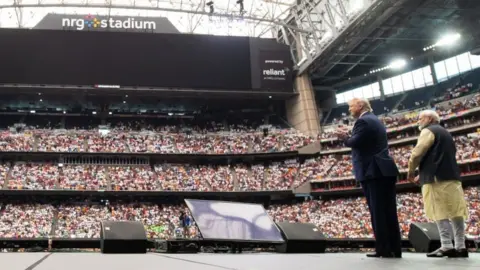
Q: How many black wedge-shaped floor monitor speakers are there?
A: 3